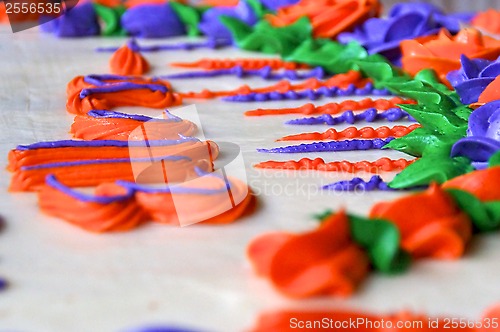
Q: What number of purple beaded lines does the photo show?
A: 6